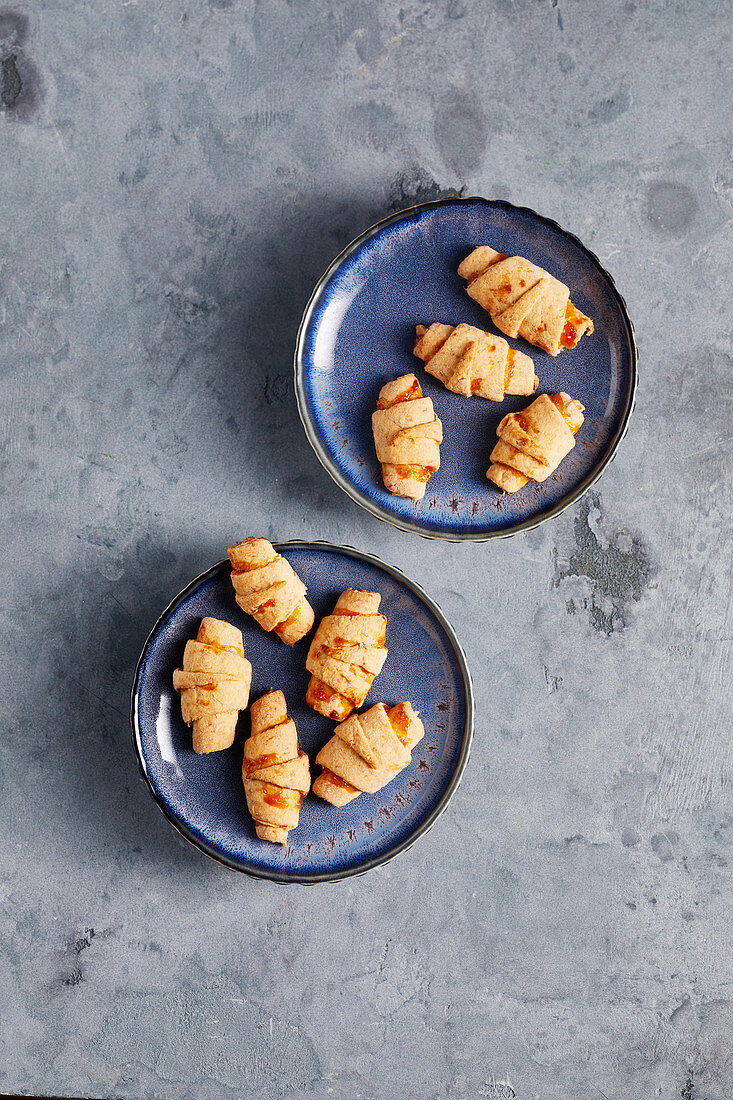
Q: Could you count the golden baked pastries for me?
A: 9